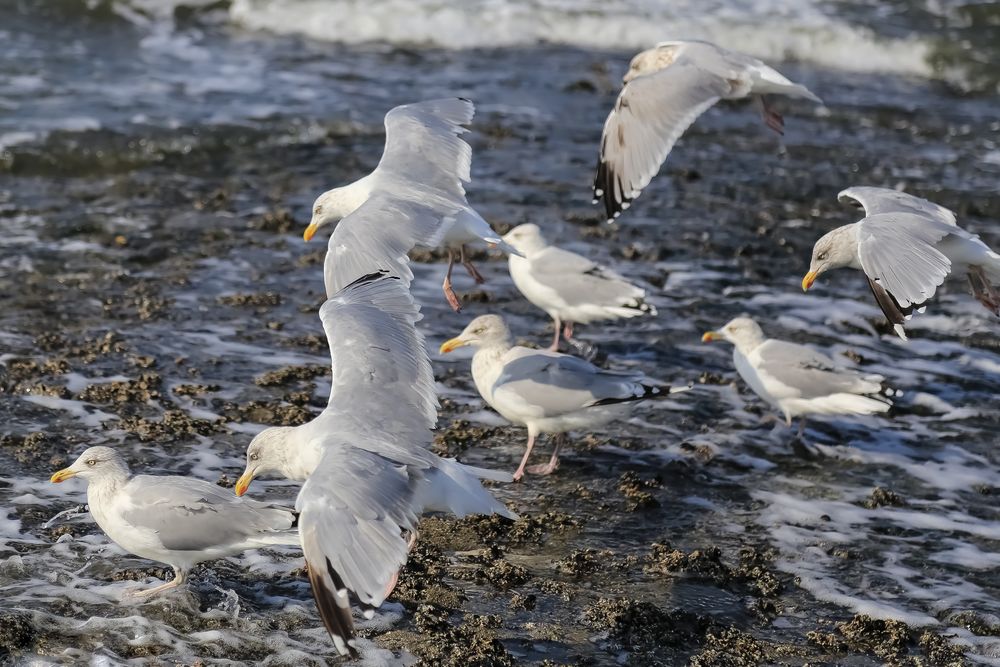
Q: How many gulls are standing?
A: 4